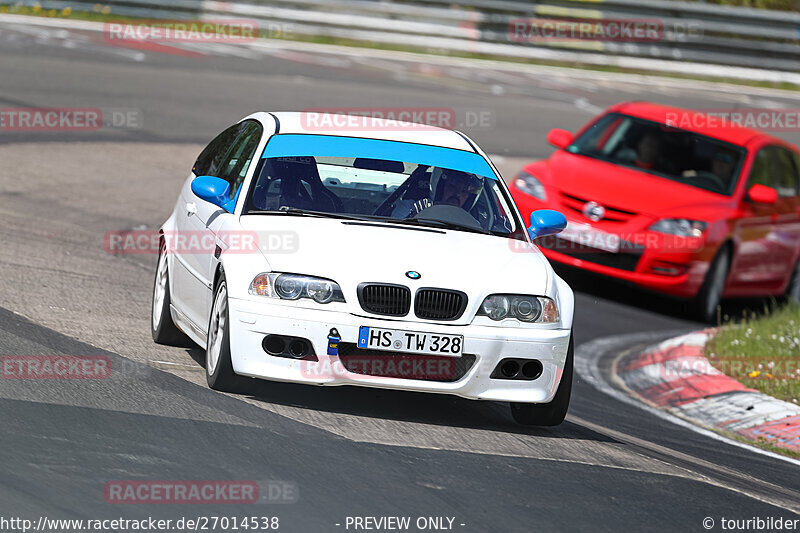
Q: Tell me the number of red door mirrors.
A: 2